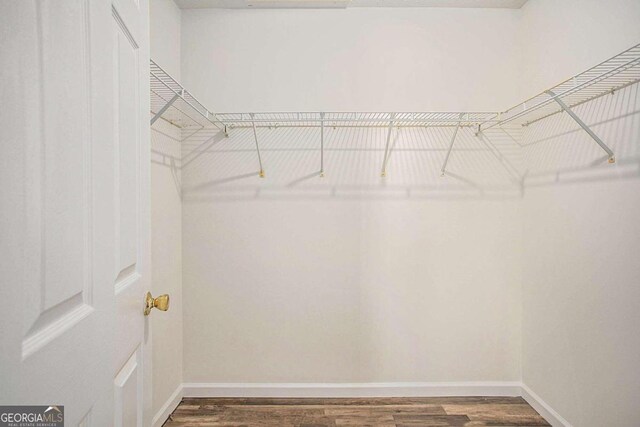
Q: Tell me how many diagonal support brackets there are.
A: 6